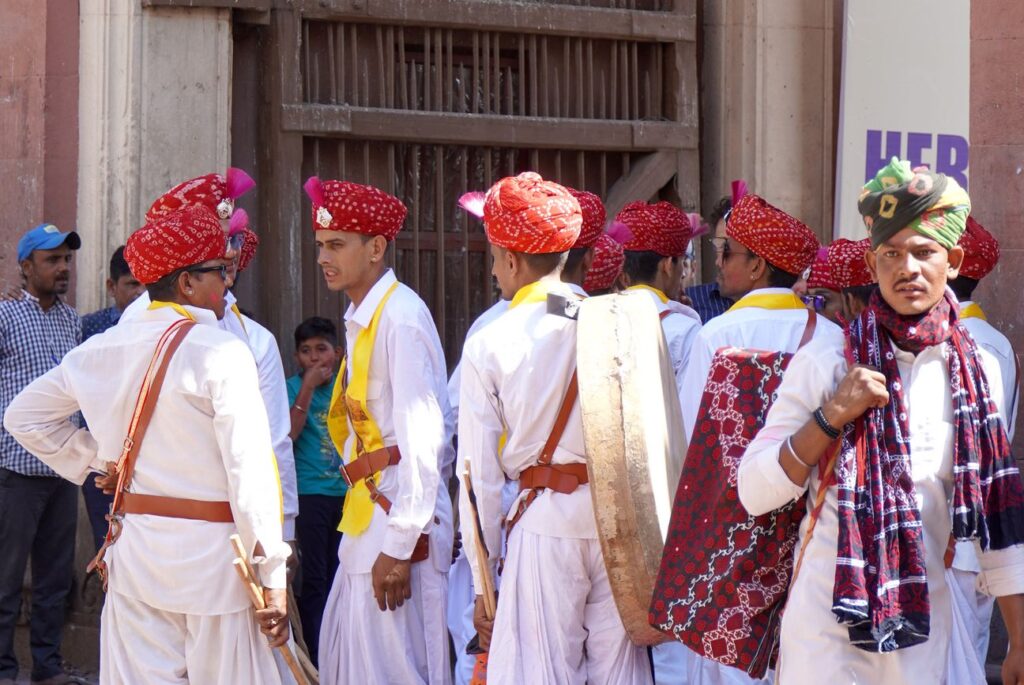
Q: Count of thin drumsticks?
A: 4